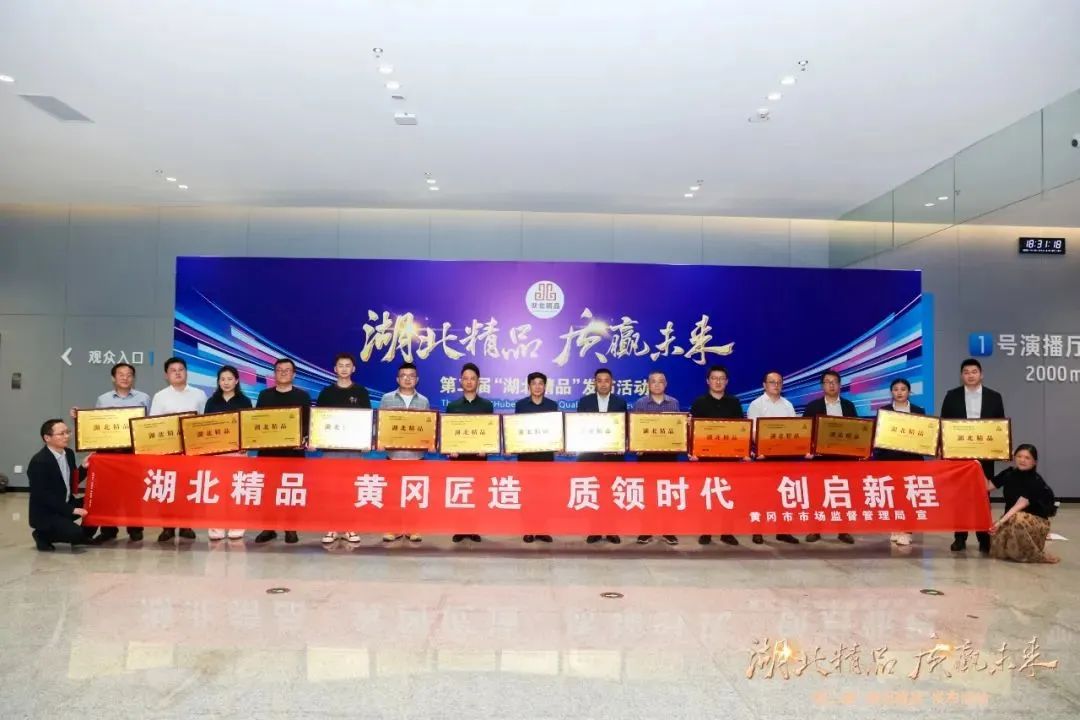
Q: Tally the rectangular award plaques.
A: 15